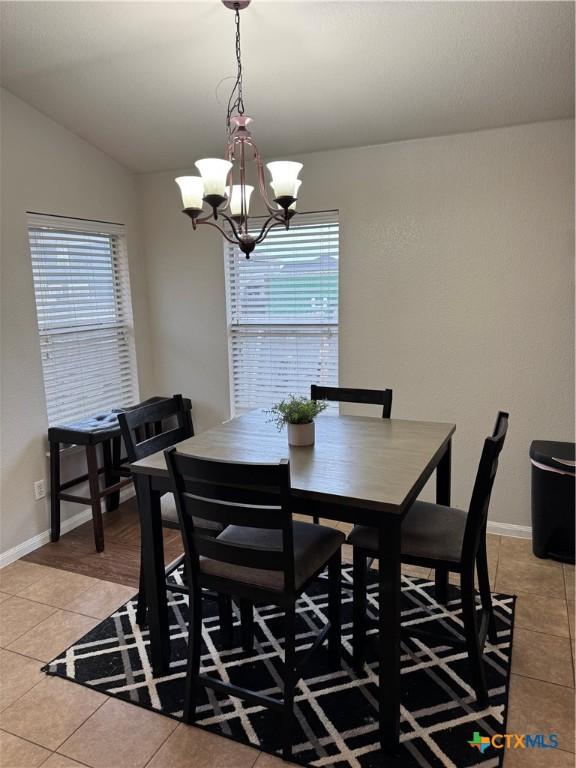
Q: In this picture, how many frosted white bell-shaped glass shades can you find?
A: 5